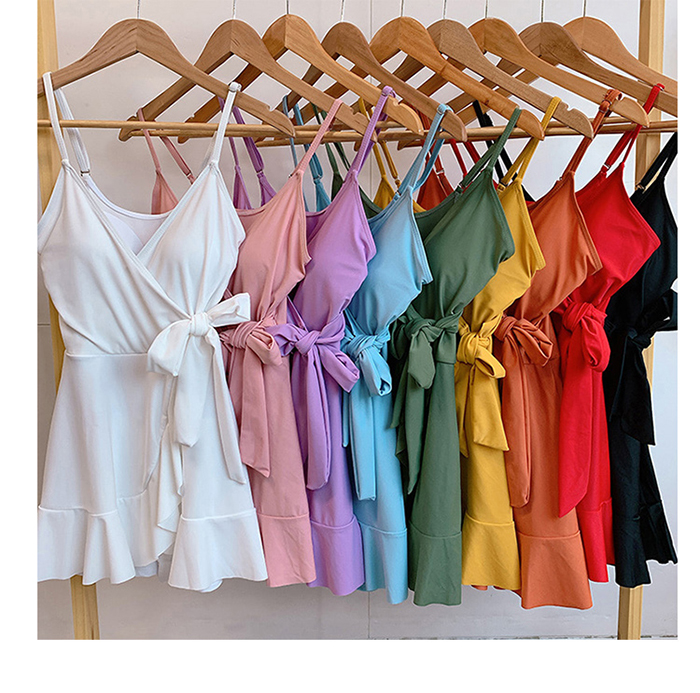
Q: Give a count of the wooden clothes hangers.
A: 9